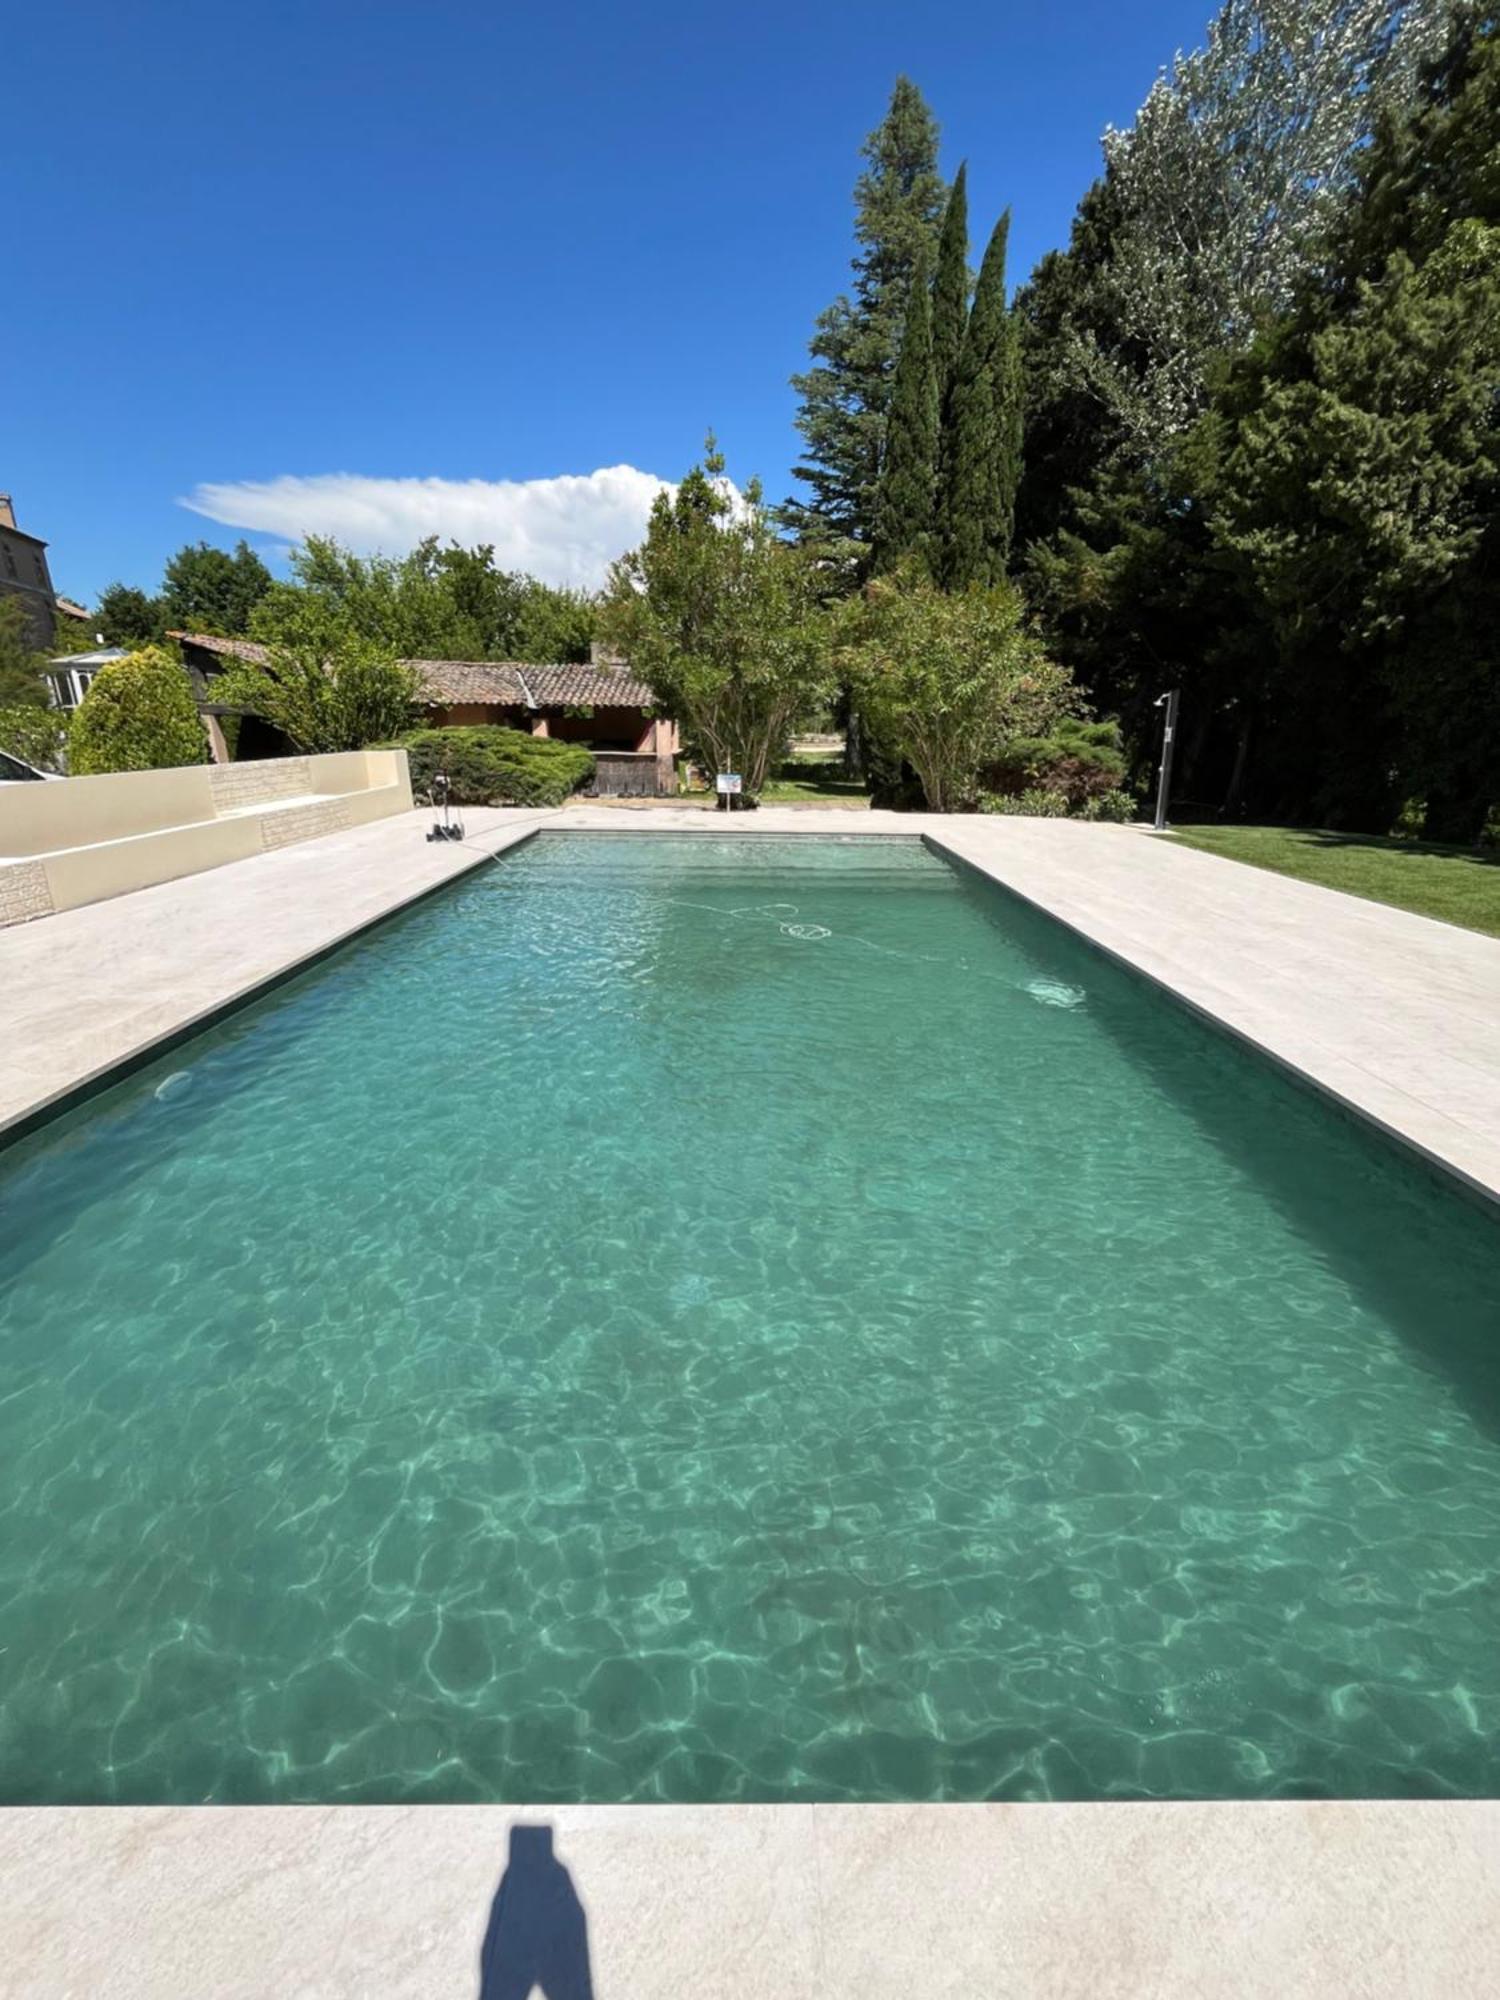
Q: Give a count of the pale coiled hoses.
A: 1